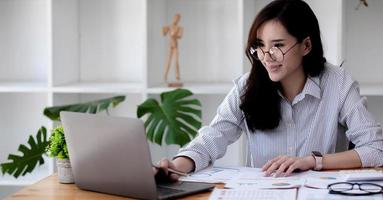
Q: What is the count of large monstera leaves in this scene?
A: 3